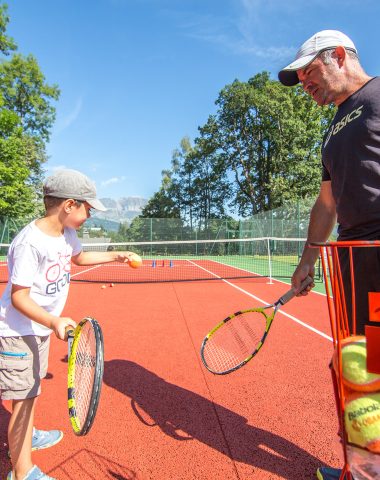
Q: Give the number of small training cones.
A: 3